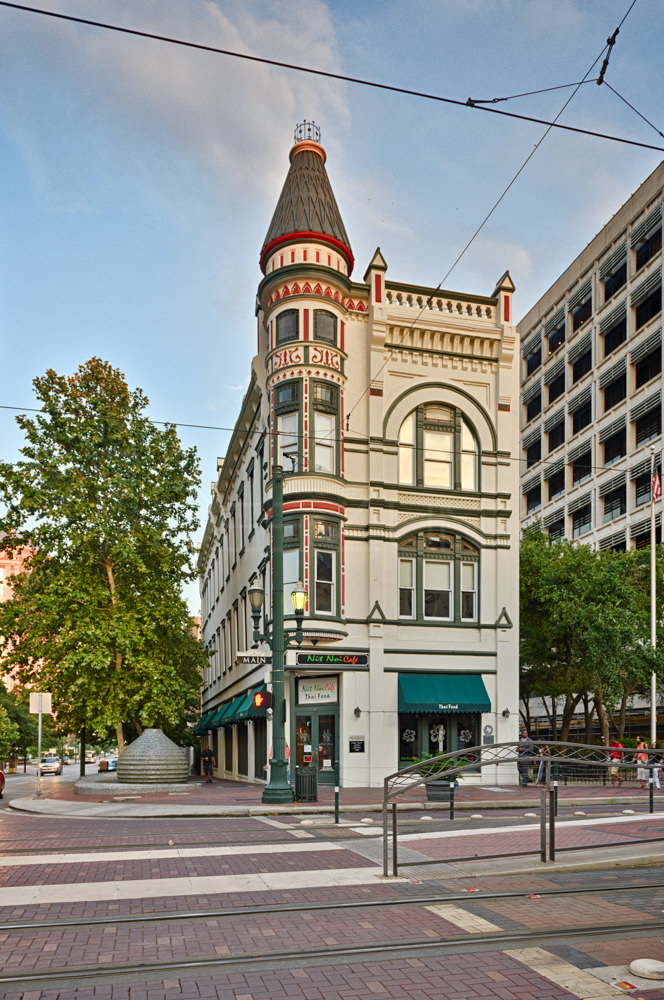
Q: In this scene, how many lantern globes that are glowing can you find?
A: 1